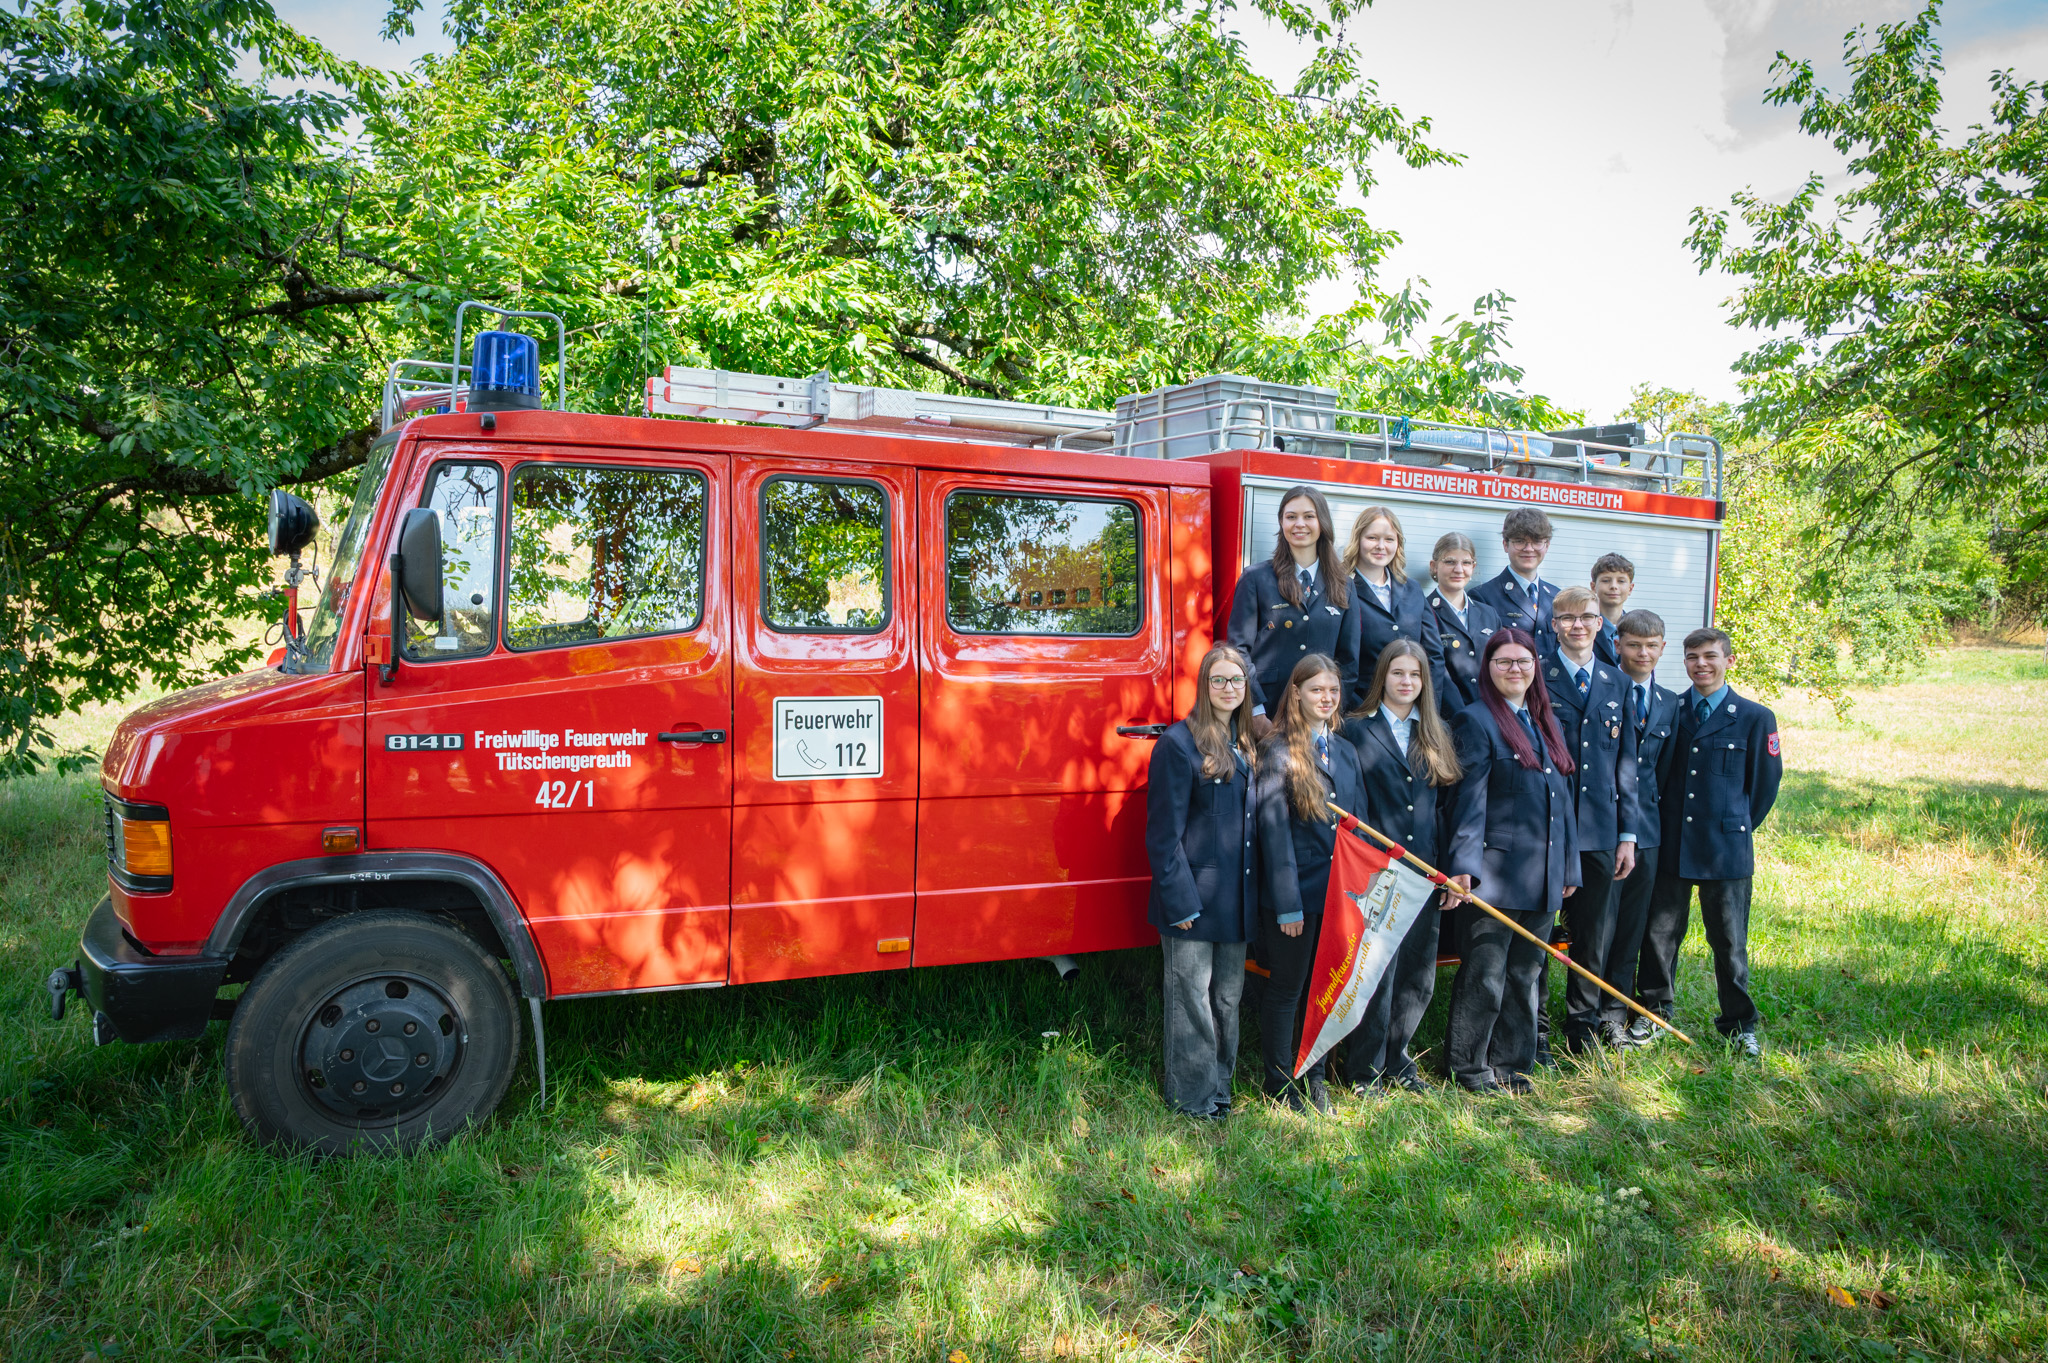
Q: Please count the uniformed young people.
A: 12